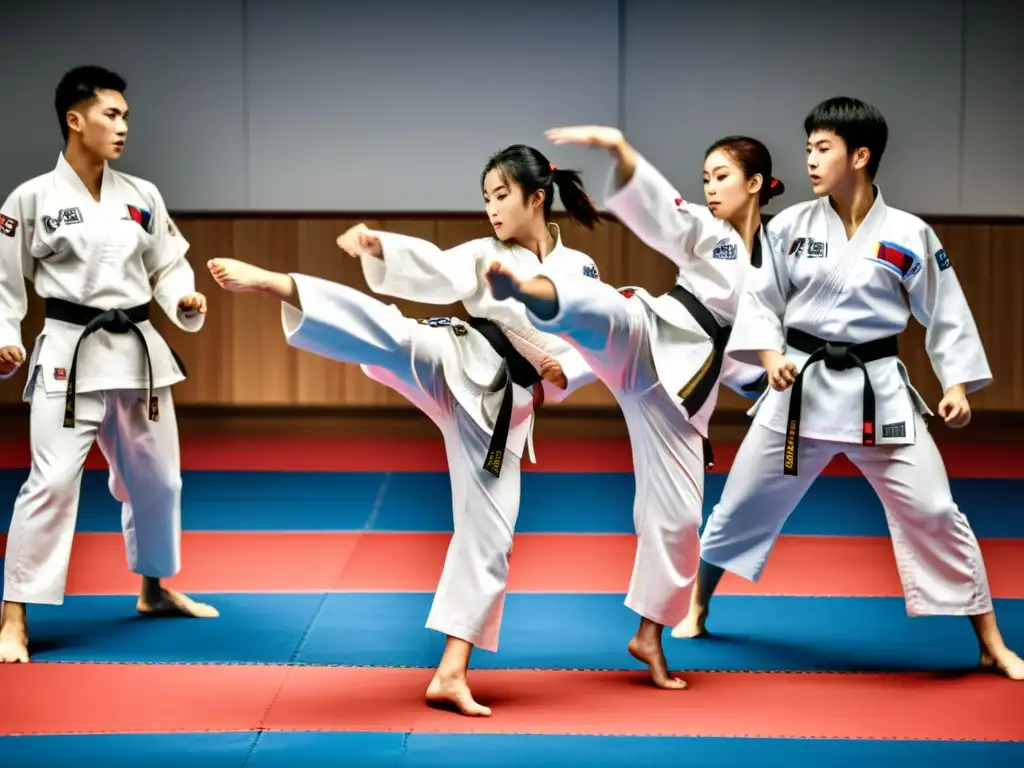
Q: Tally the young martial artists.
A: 4